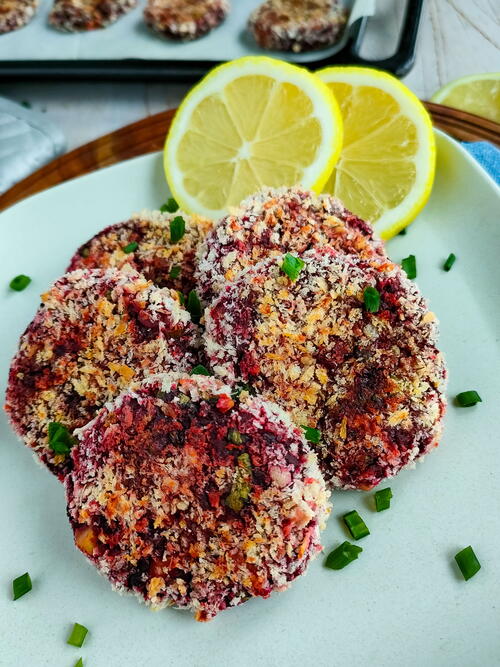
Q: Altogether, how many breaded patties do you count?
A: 9